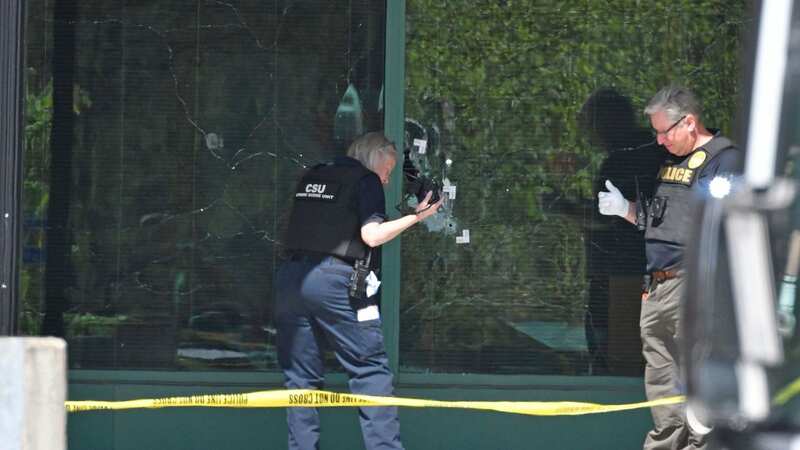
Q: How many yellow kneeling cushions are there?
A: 0